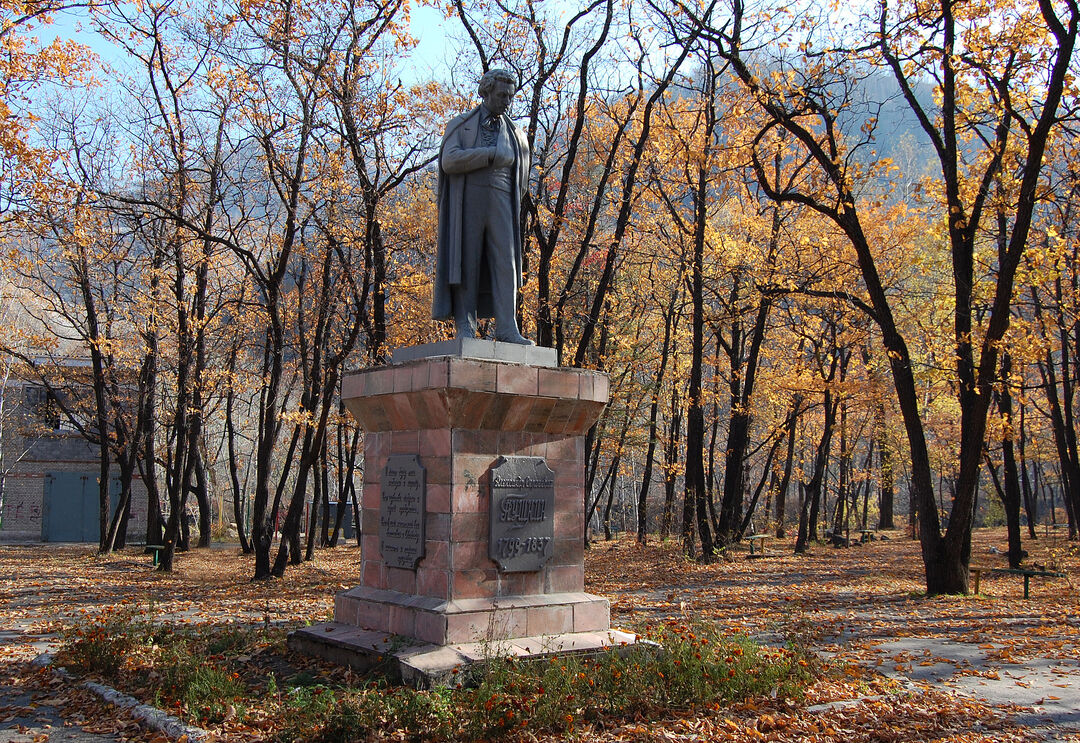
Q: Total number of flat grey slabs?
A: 2